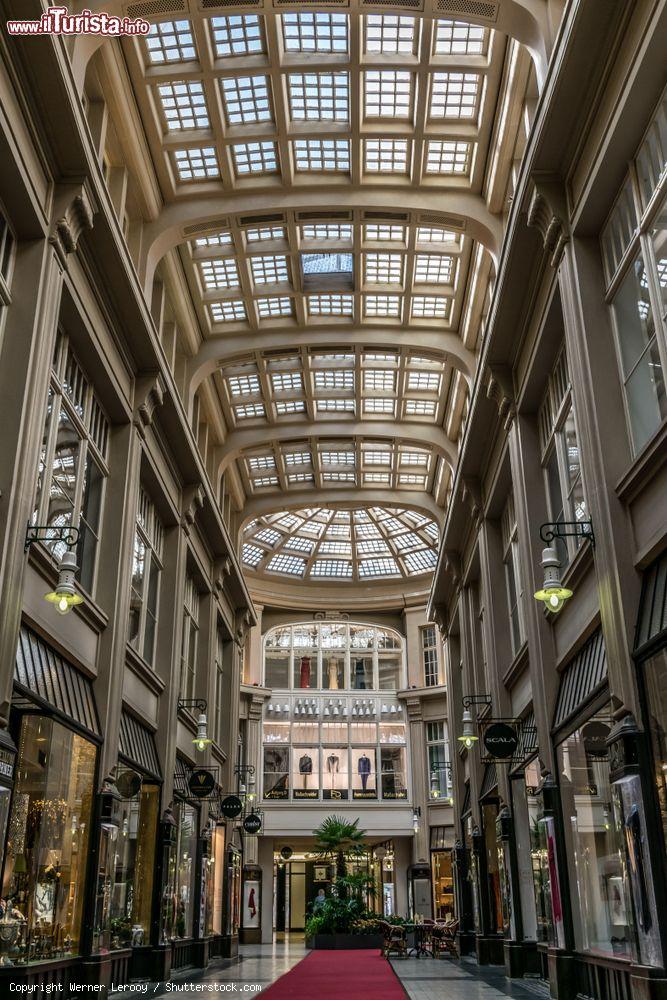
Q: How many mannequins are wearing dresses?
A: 3